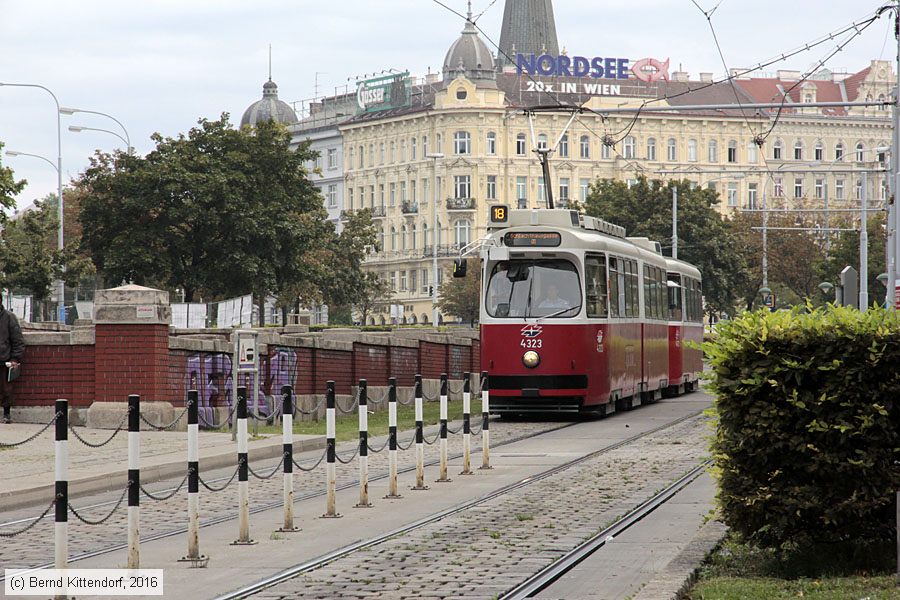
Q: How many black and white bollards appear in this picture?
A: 12